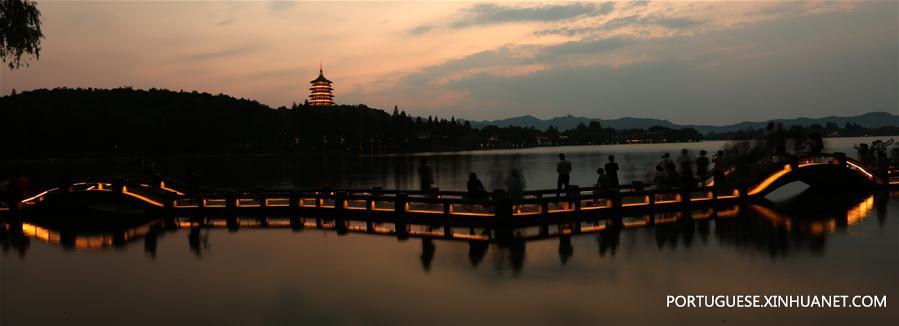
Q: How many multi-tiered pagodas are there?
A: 1